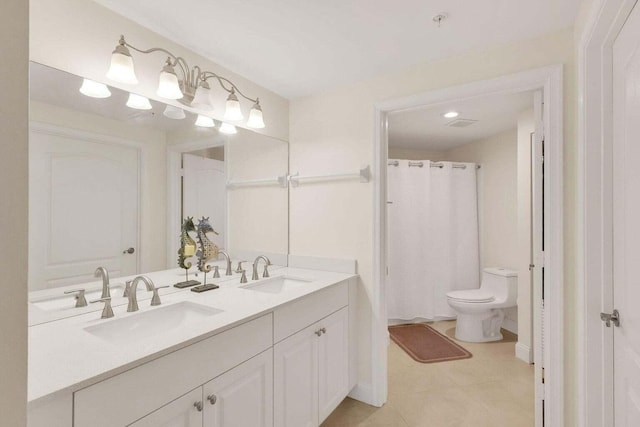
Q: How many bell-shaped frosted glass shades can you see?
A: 5